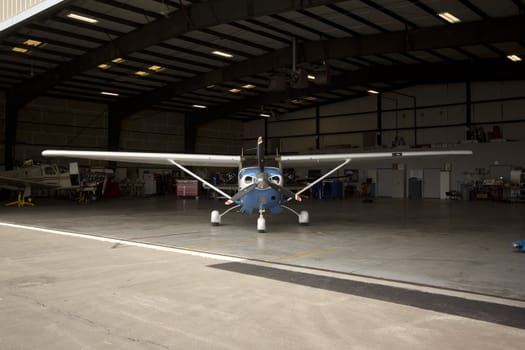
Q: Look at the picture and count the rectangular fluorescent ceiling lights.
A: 9